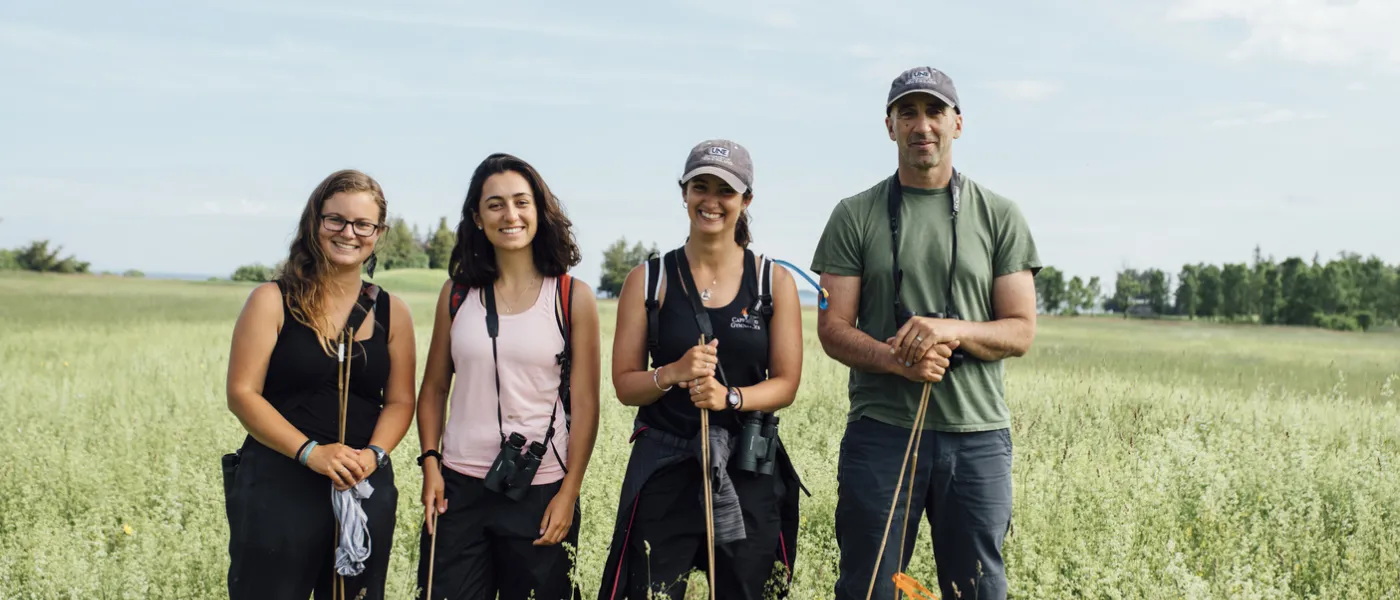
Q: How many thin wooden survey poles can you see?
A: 7